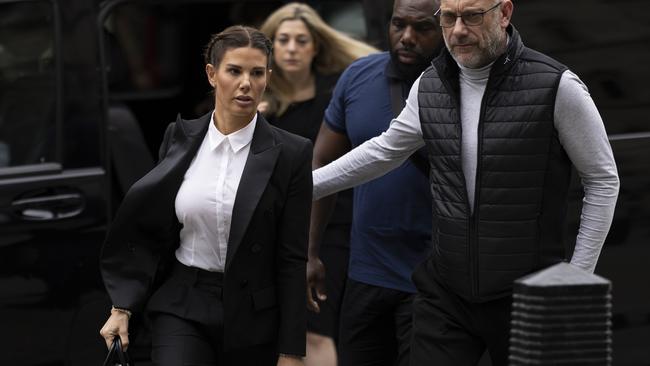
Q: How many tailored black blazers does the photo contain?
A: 1